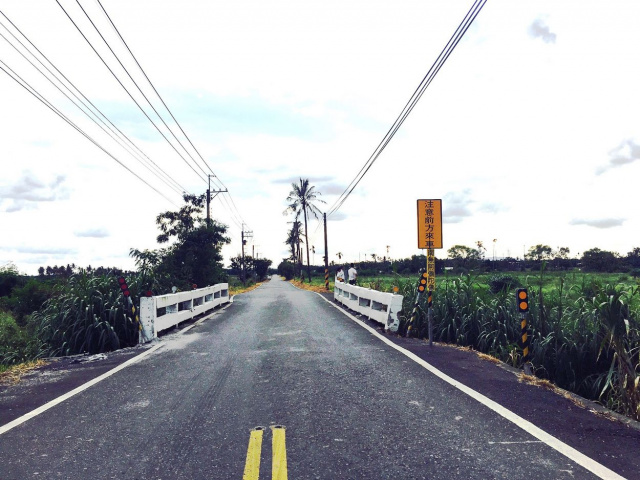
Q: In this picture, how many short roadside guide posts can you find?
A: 3